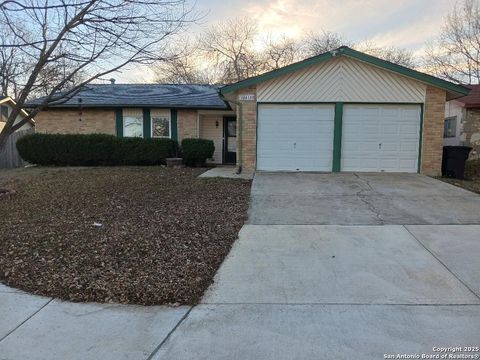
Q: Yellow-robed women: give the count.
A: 0